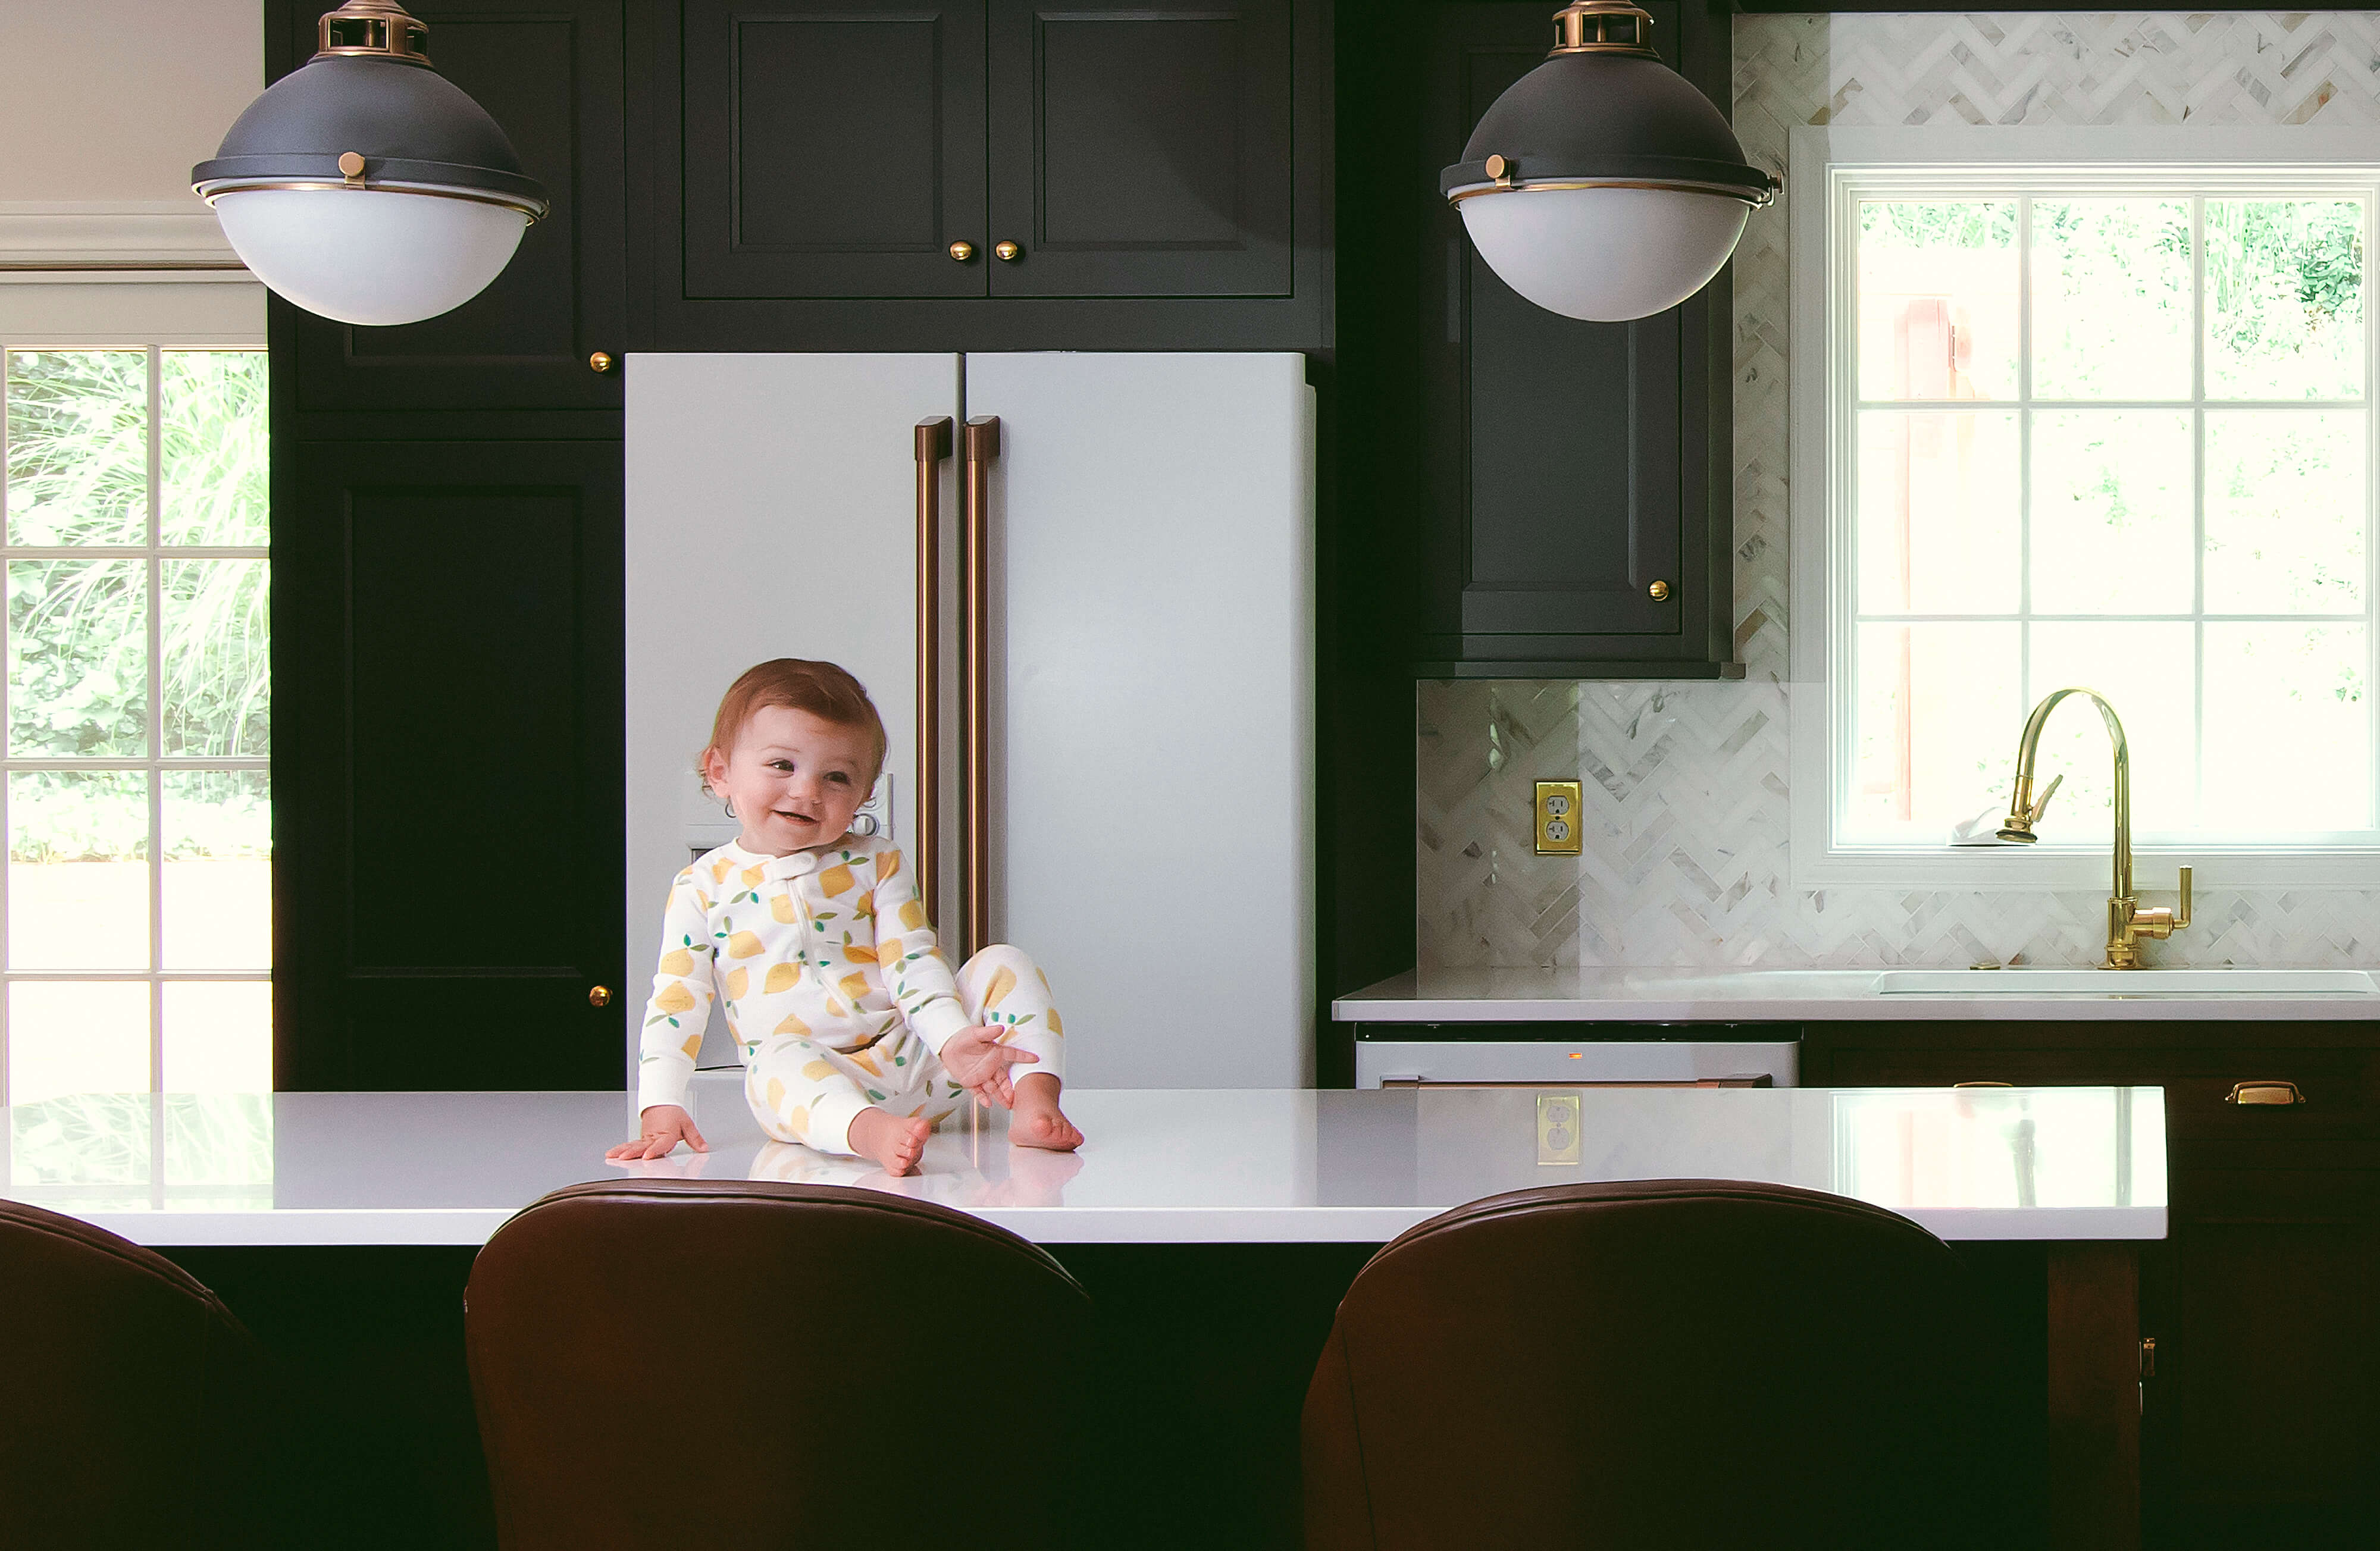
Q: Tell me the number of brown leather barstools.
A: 3